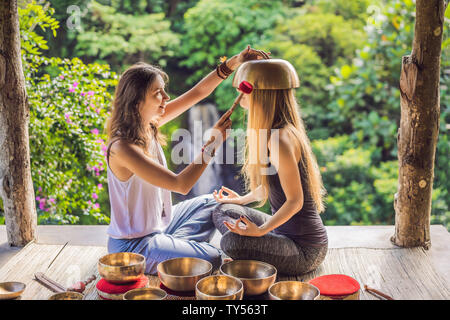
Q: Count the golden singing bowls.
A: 9